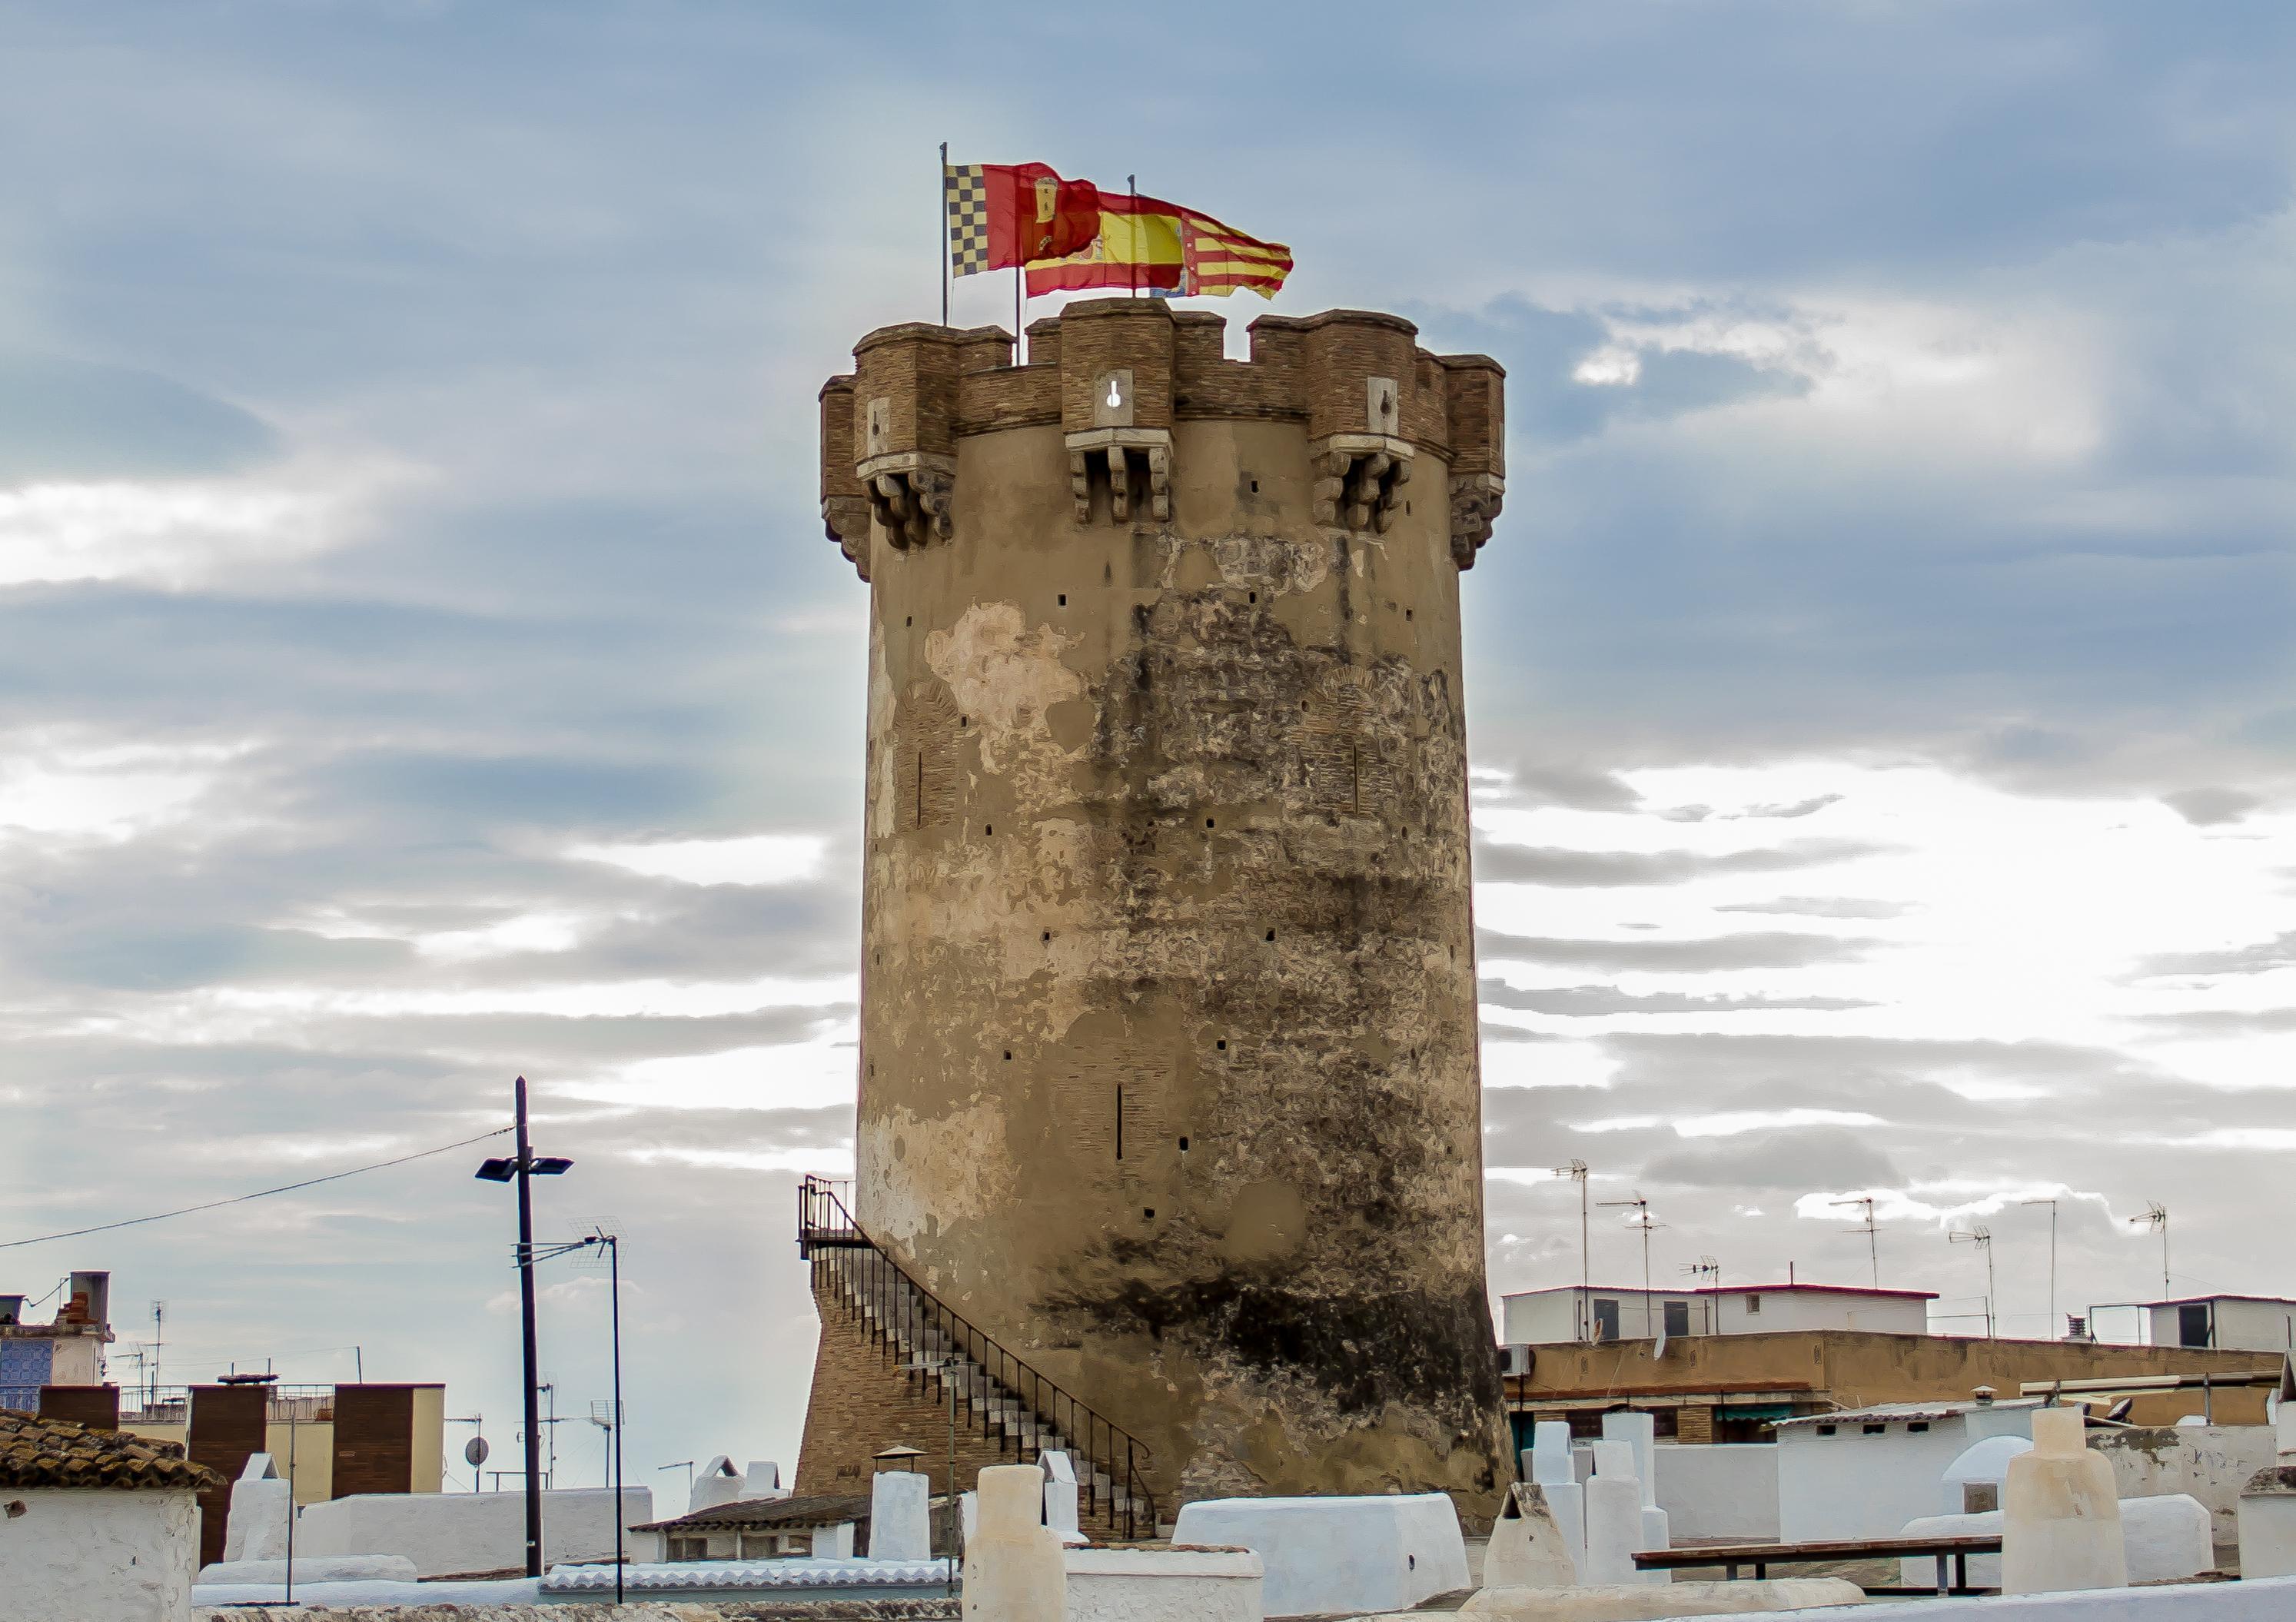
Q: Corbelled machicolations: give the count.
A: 5